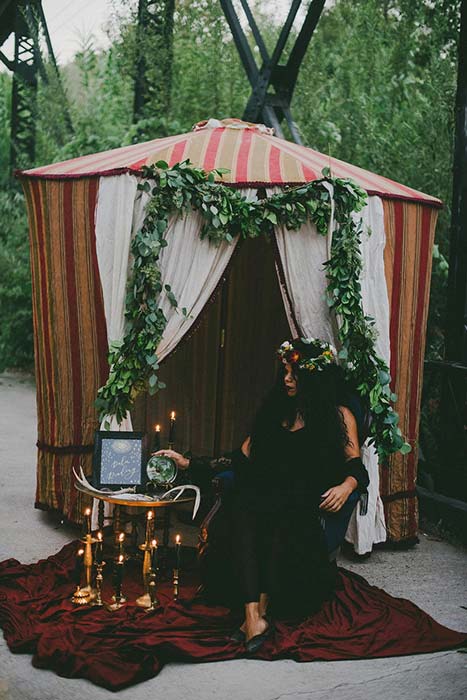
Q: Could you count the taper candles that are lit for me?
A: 10